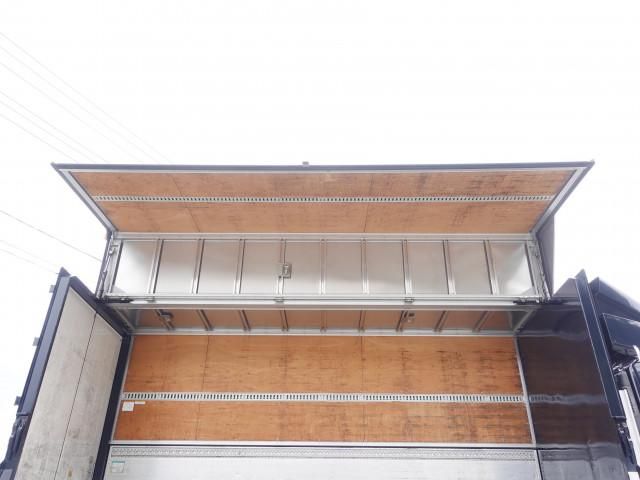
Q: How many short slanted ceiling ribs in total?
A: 9